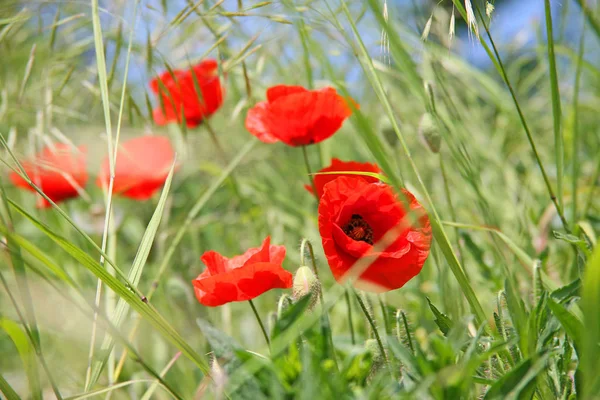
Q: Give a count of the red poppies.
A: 7